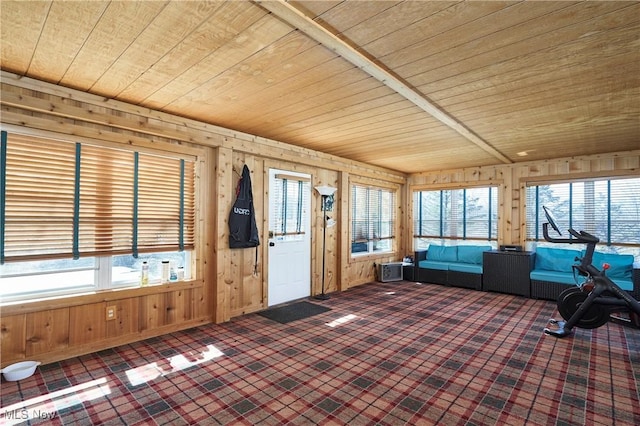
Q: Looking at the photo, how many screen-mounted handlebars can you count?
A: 1